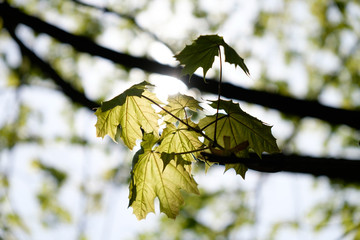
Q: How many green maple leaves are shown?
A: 6